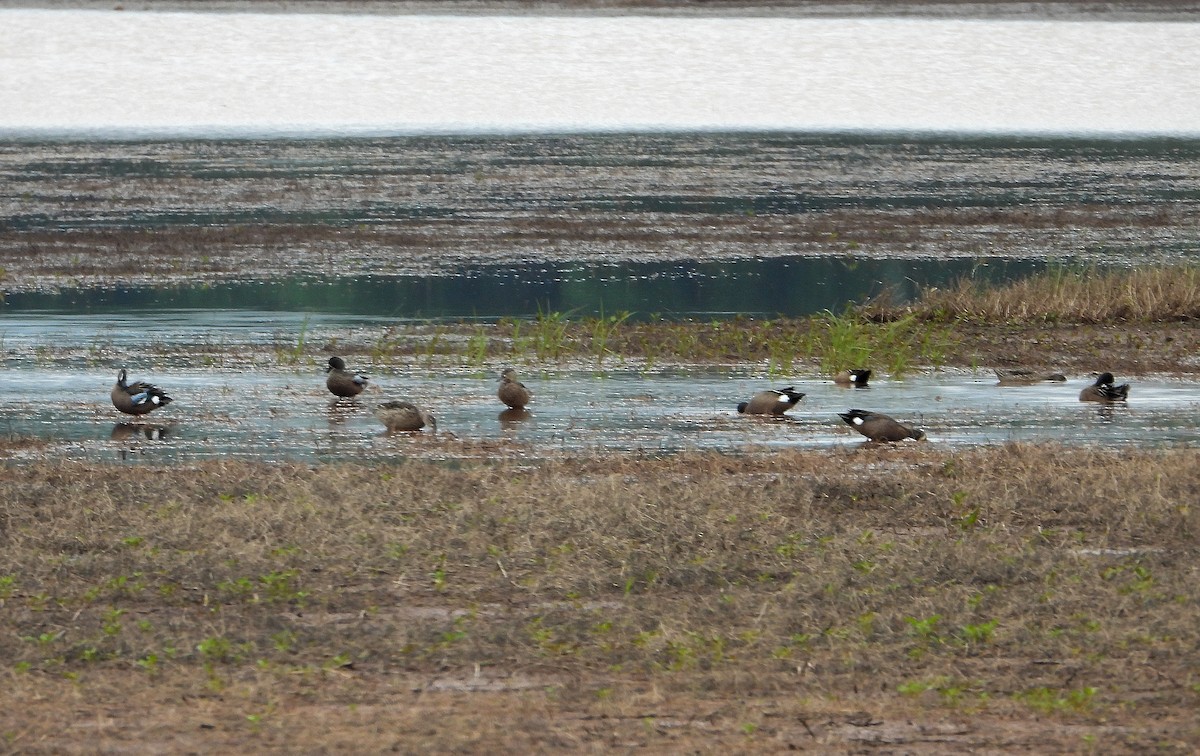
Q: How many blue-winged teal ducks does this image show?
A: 9